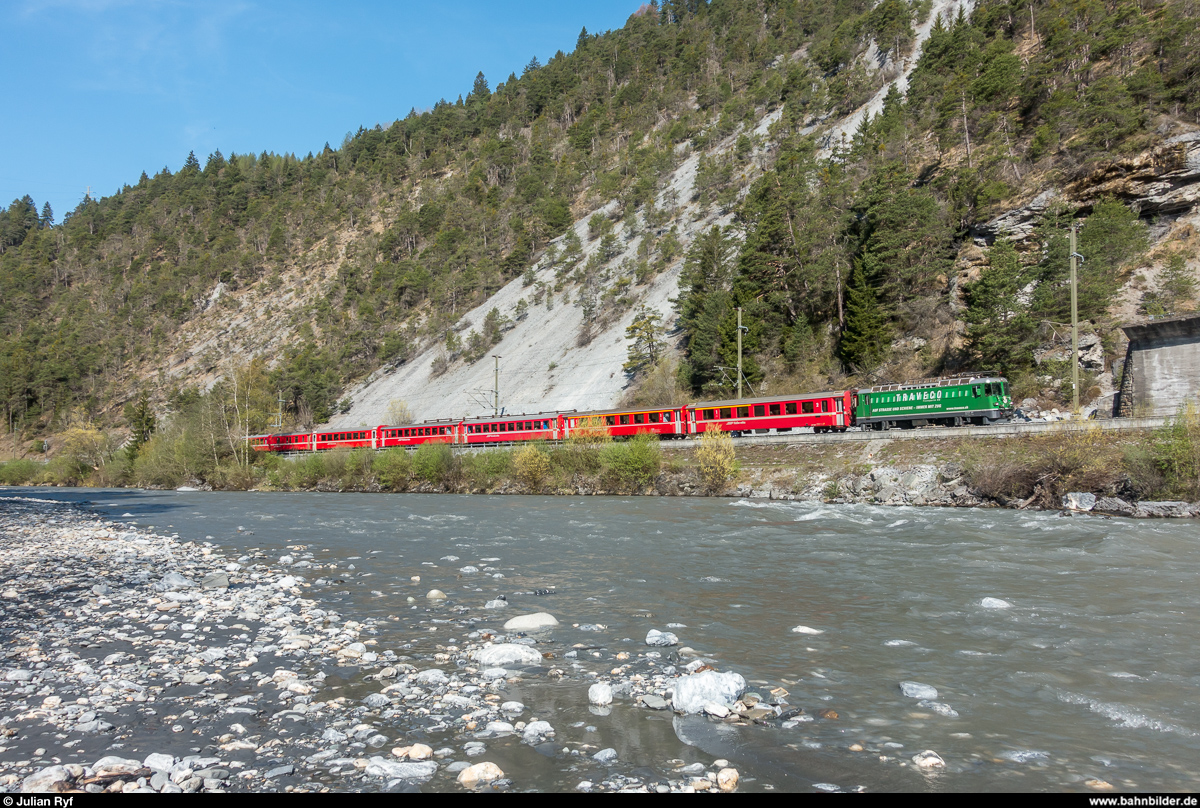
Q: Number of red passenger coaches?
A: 7